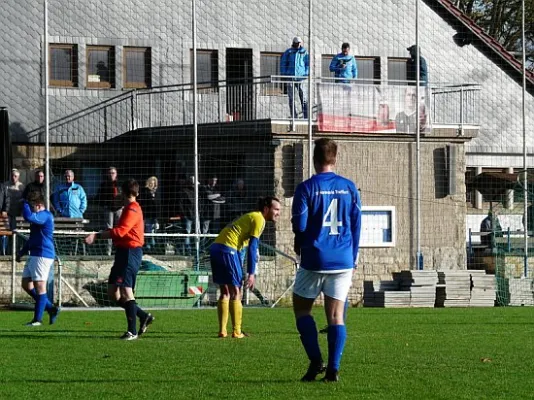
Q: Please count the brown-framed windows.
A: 7